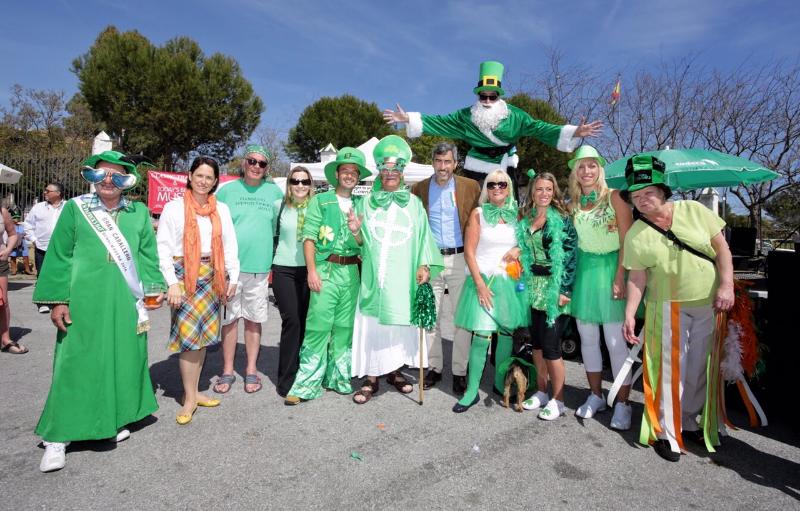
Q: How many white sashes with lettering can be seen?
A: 1